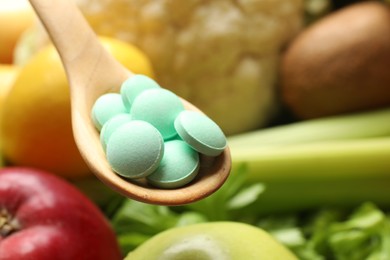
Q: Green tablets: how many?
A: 7